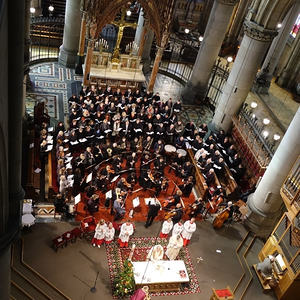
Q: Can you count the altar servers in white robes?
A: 6